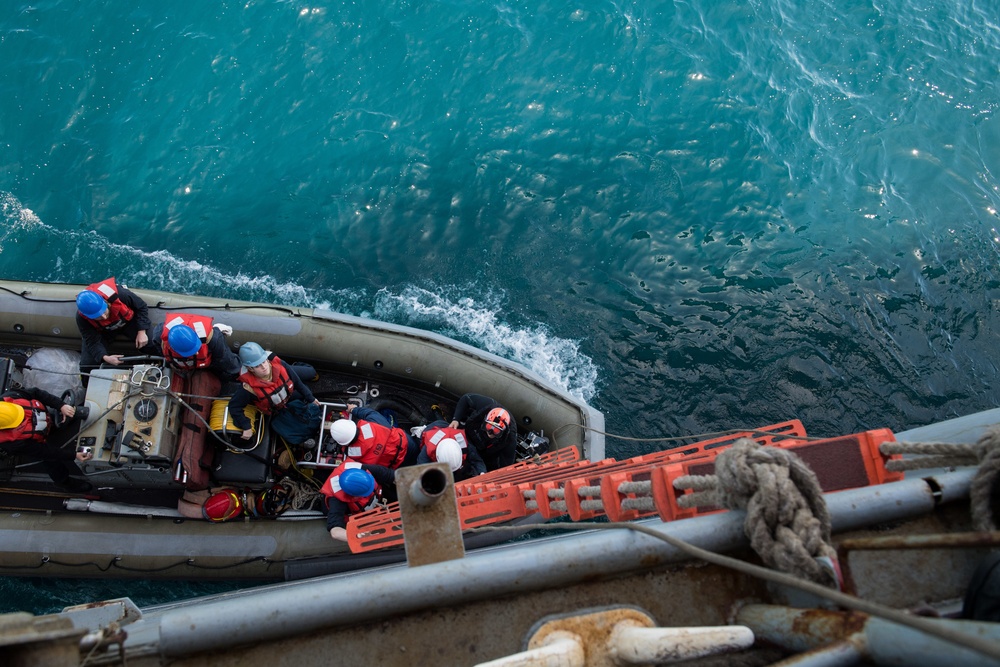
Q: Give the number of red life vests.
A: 7